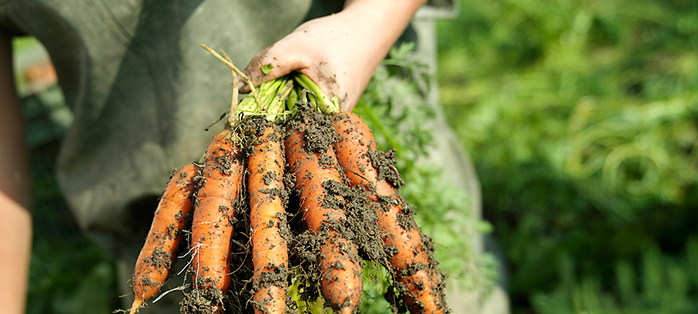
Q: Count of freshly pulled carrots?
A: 5